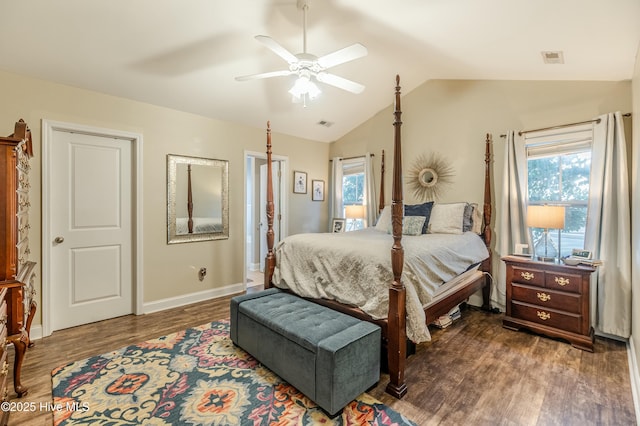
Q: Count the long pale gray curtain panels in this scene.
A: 4